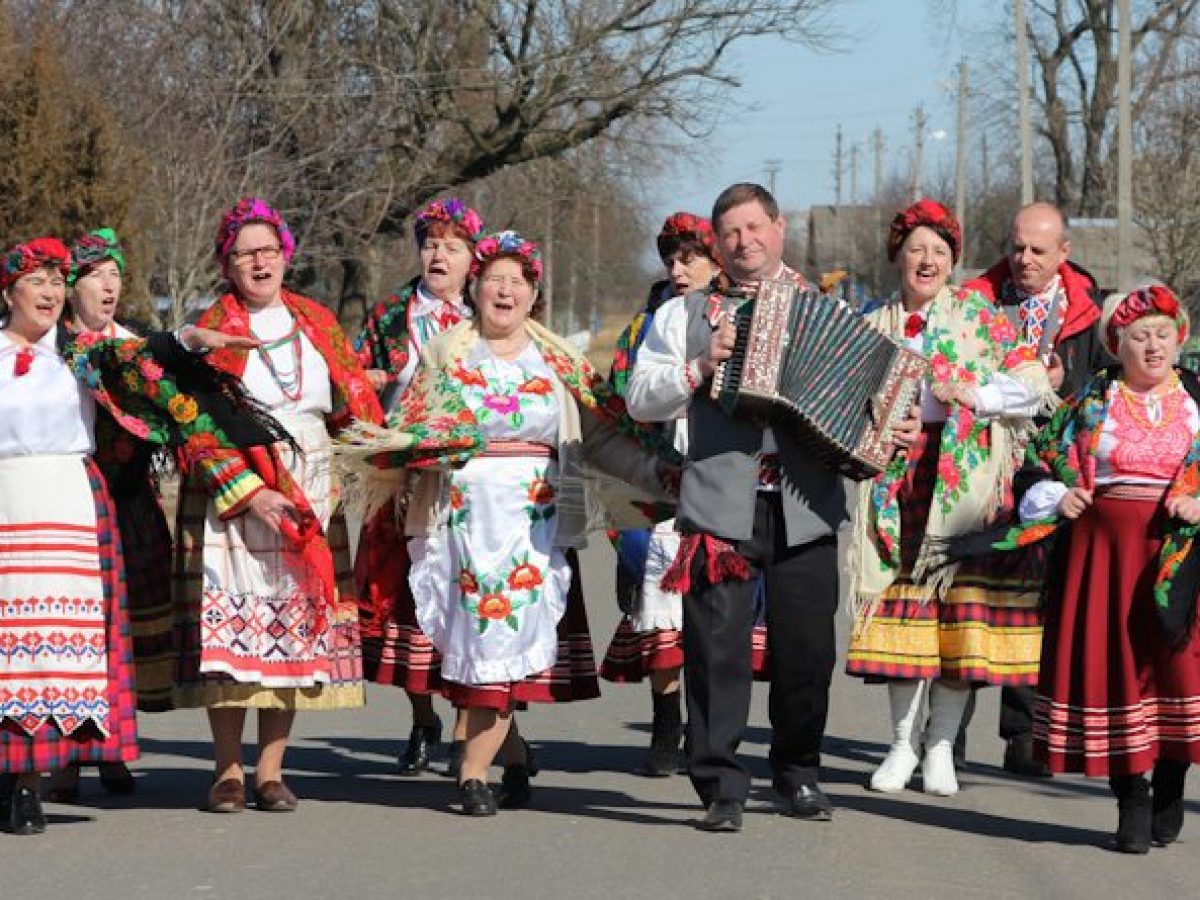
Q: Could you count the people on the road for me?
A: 10